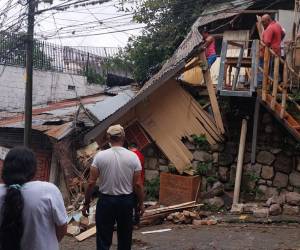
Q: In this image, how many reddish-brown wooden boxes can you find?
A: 1